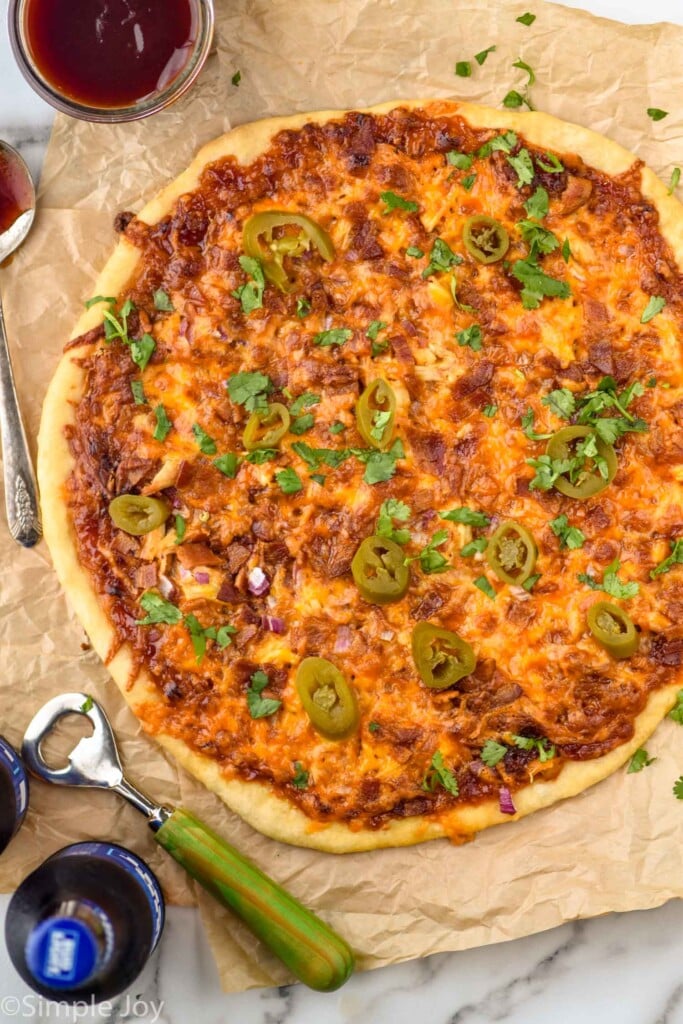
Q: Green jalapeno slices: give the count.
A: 11